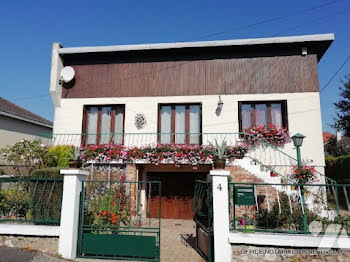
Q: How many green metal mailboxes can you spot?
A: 1